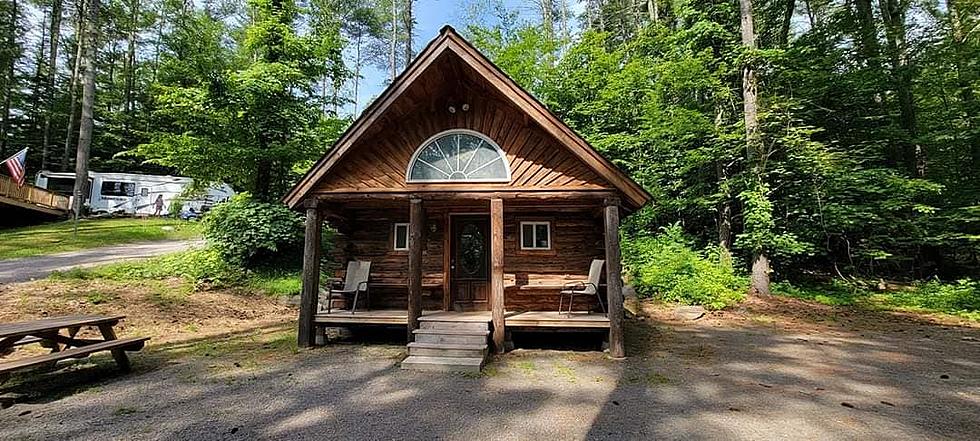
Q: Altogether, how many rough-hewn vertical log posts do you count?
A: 4